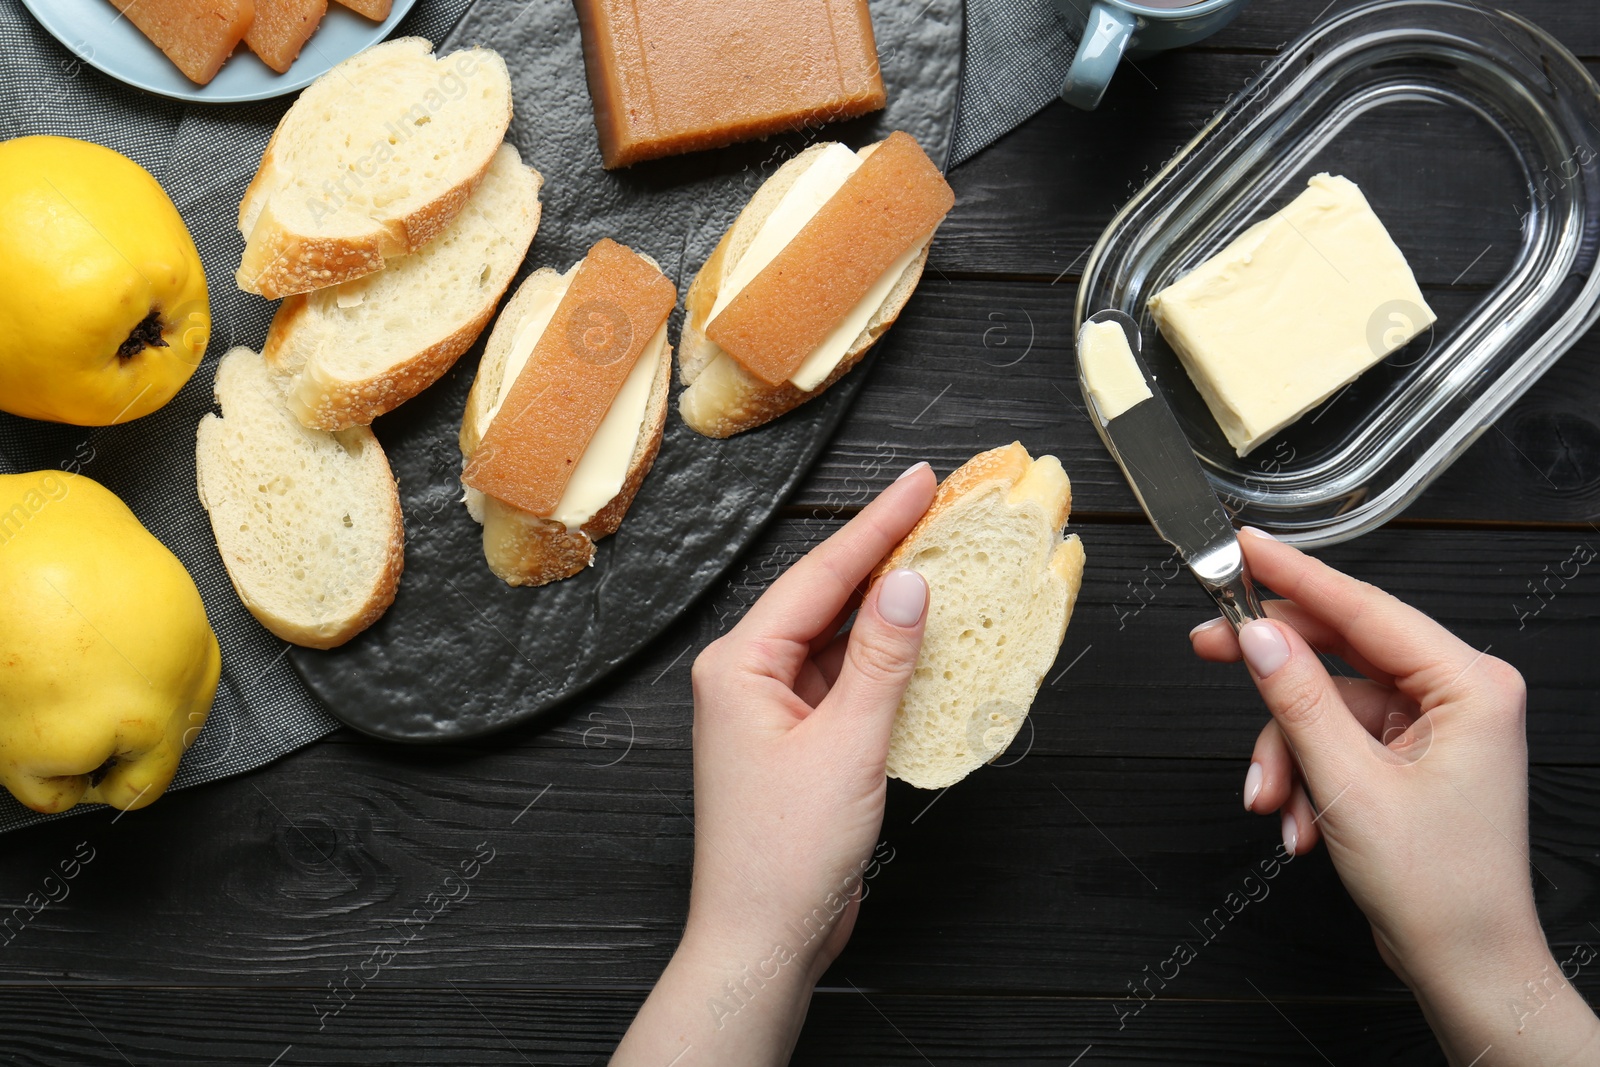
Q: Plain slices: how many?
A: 4